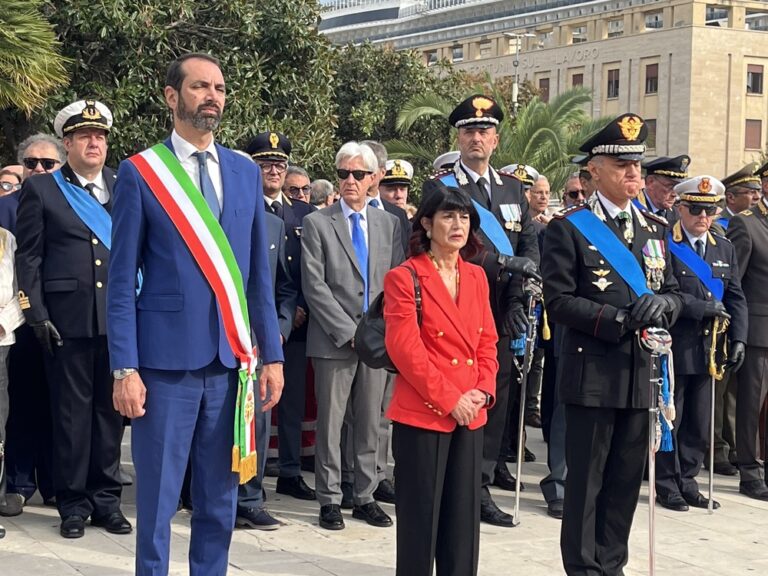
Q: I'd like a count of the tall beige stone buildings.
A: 1